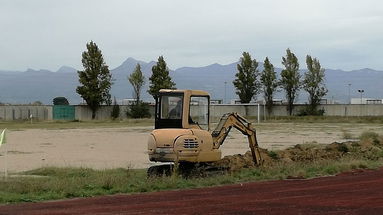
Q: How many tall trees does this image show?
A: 7